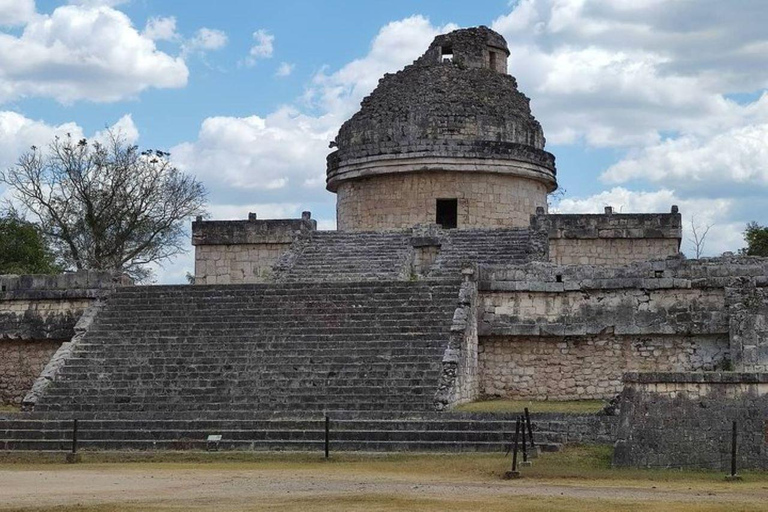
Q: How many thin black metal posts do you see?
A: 6